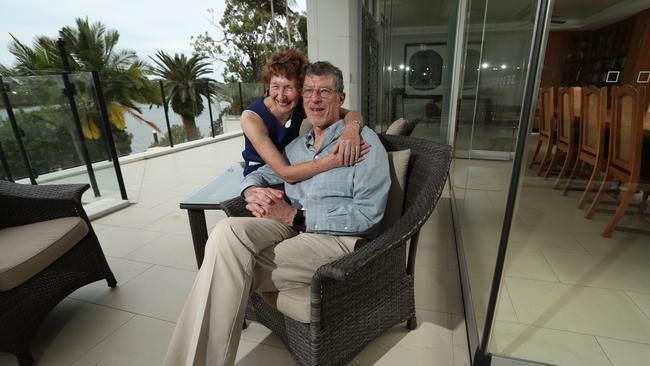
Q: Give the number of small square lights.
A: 2